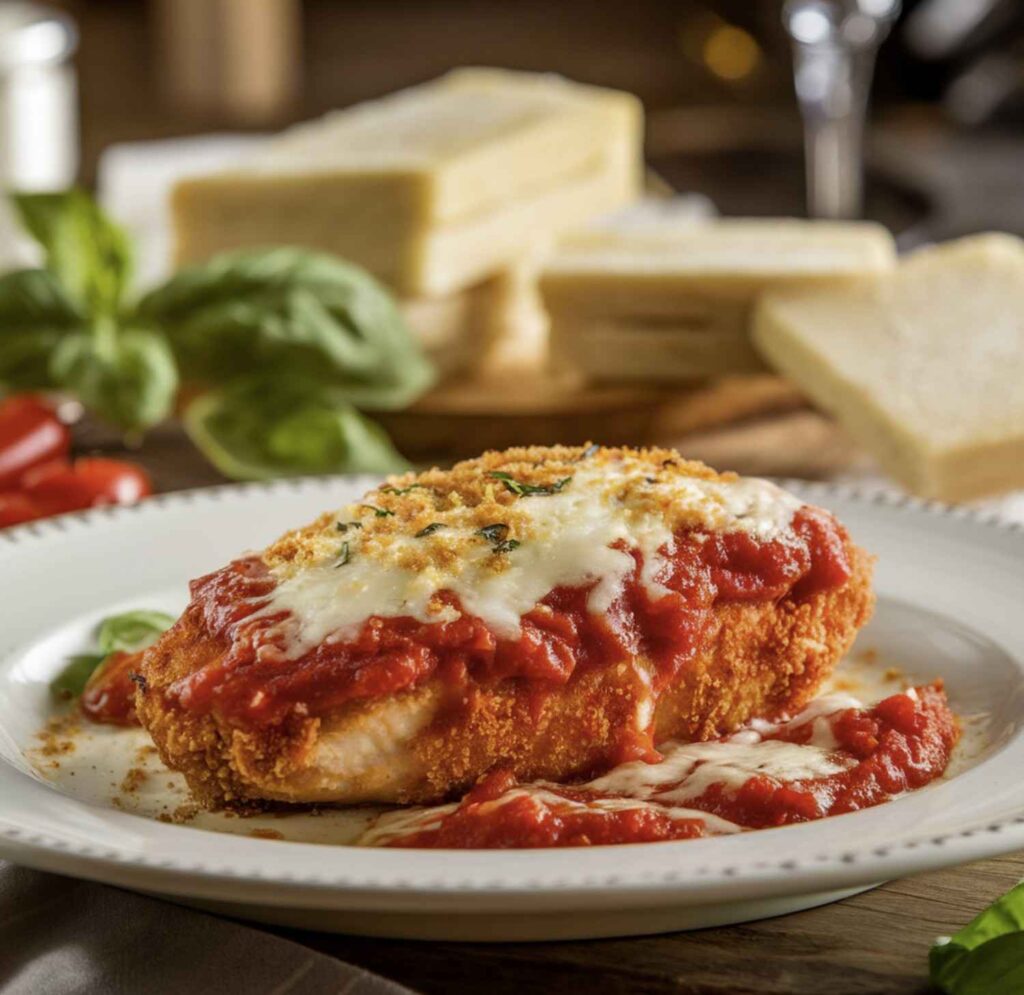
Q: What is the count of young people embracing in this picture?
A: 0